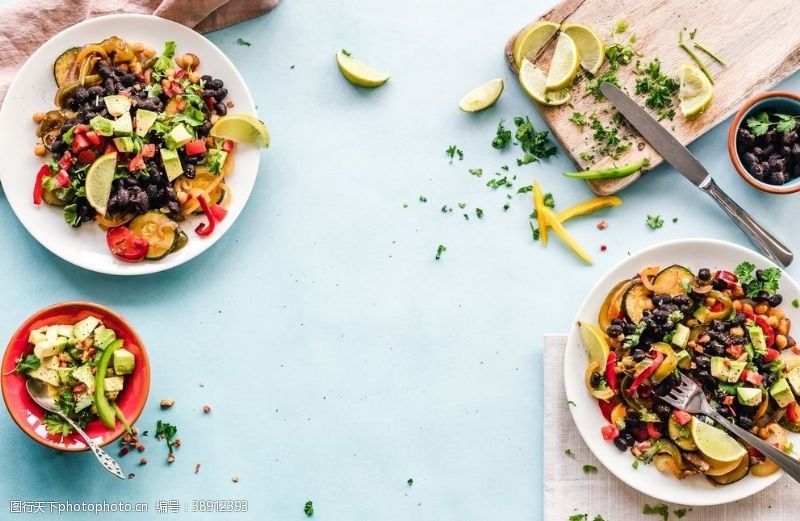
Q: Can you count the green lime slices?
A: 11